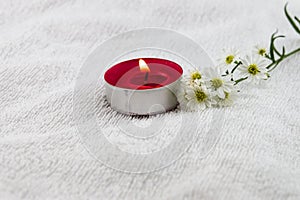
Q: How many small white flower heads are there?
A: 7